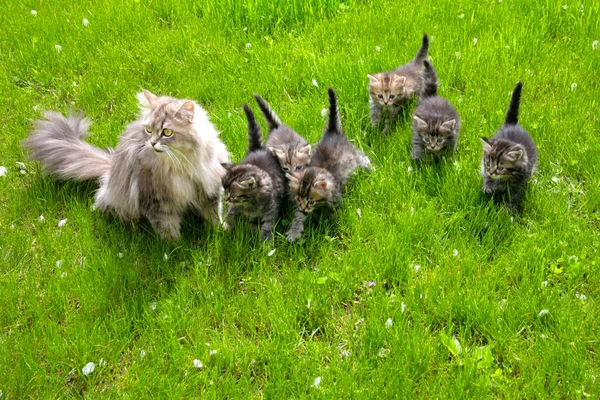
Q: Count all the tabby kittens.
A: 6